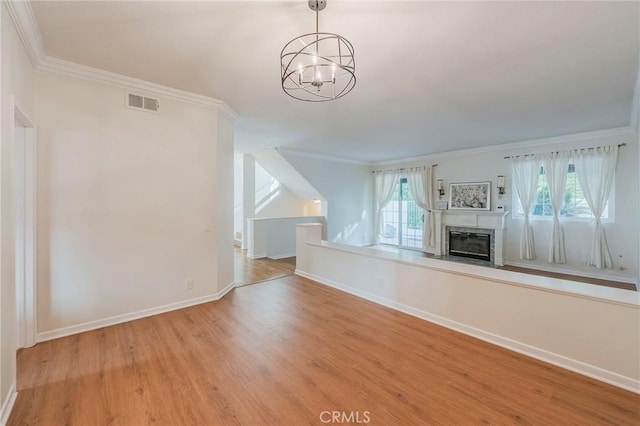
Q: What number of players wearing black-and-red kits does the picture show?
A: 0